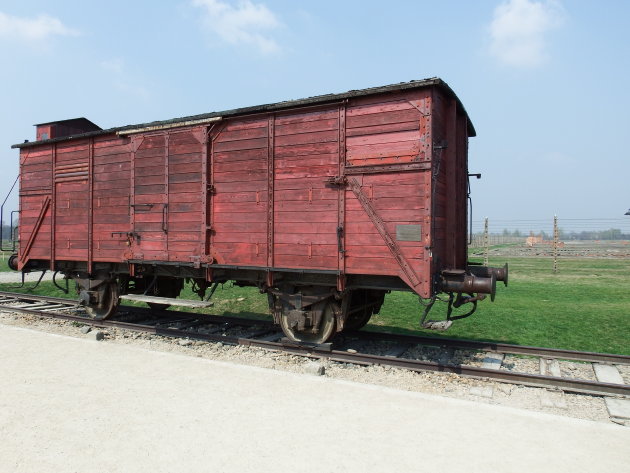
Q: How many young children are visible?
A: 0